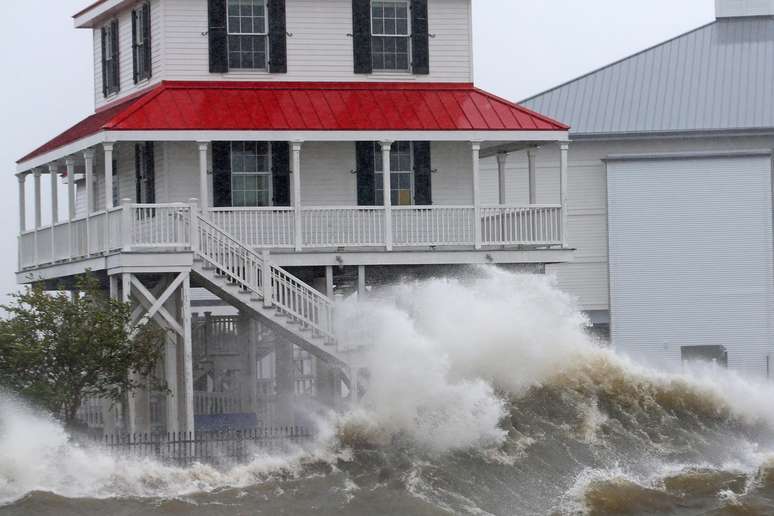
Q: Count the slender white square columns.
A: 13